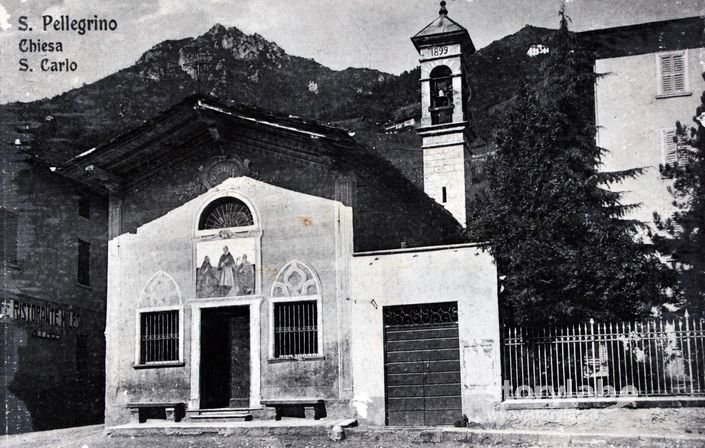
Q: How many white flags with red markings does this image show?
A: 0